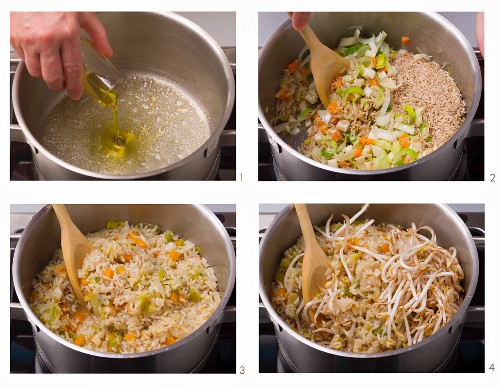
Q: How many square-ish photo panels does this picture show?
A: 4